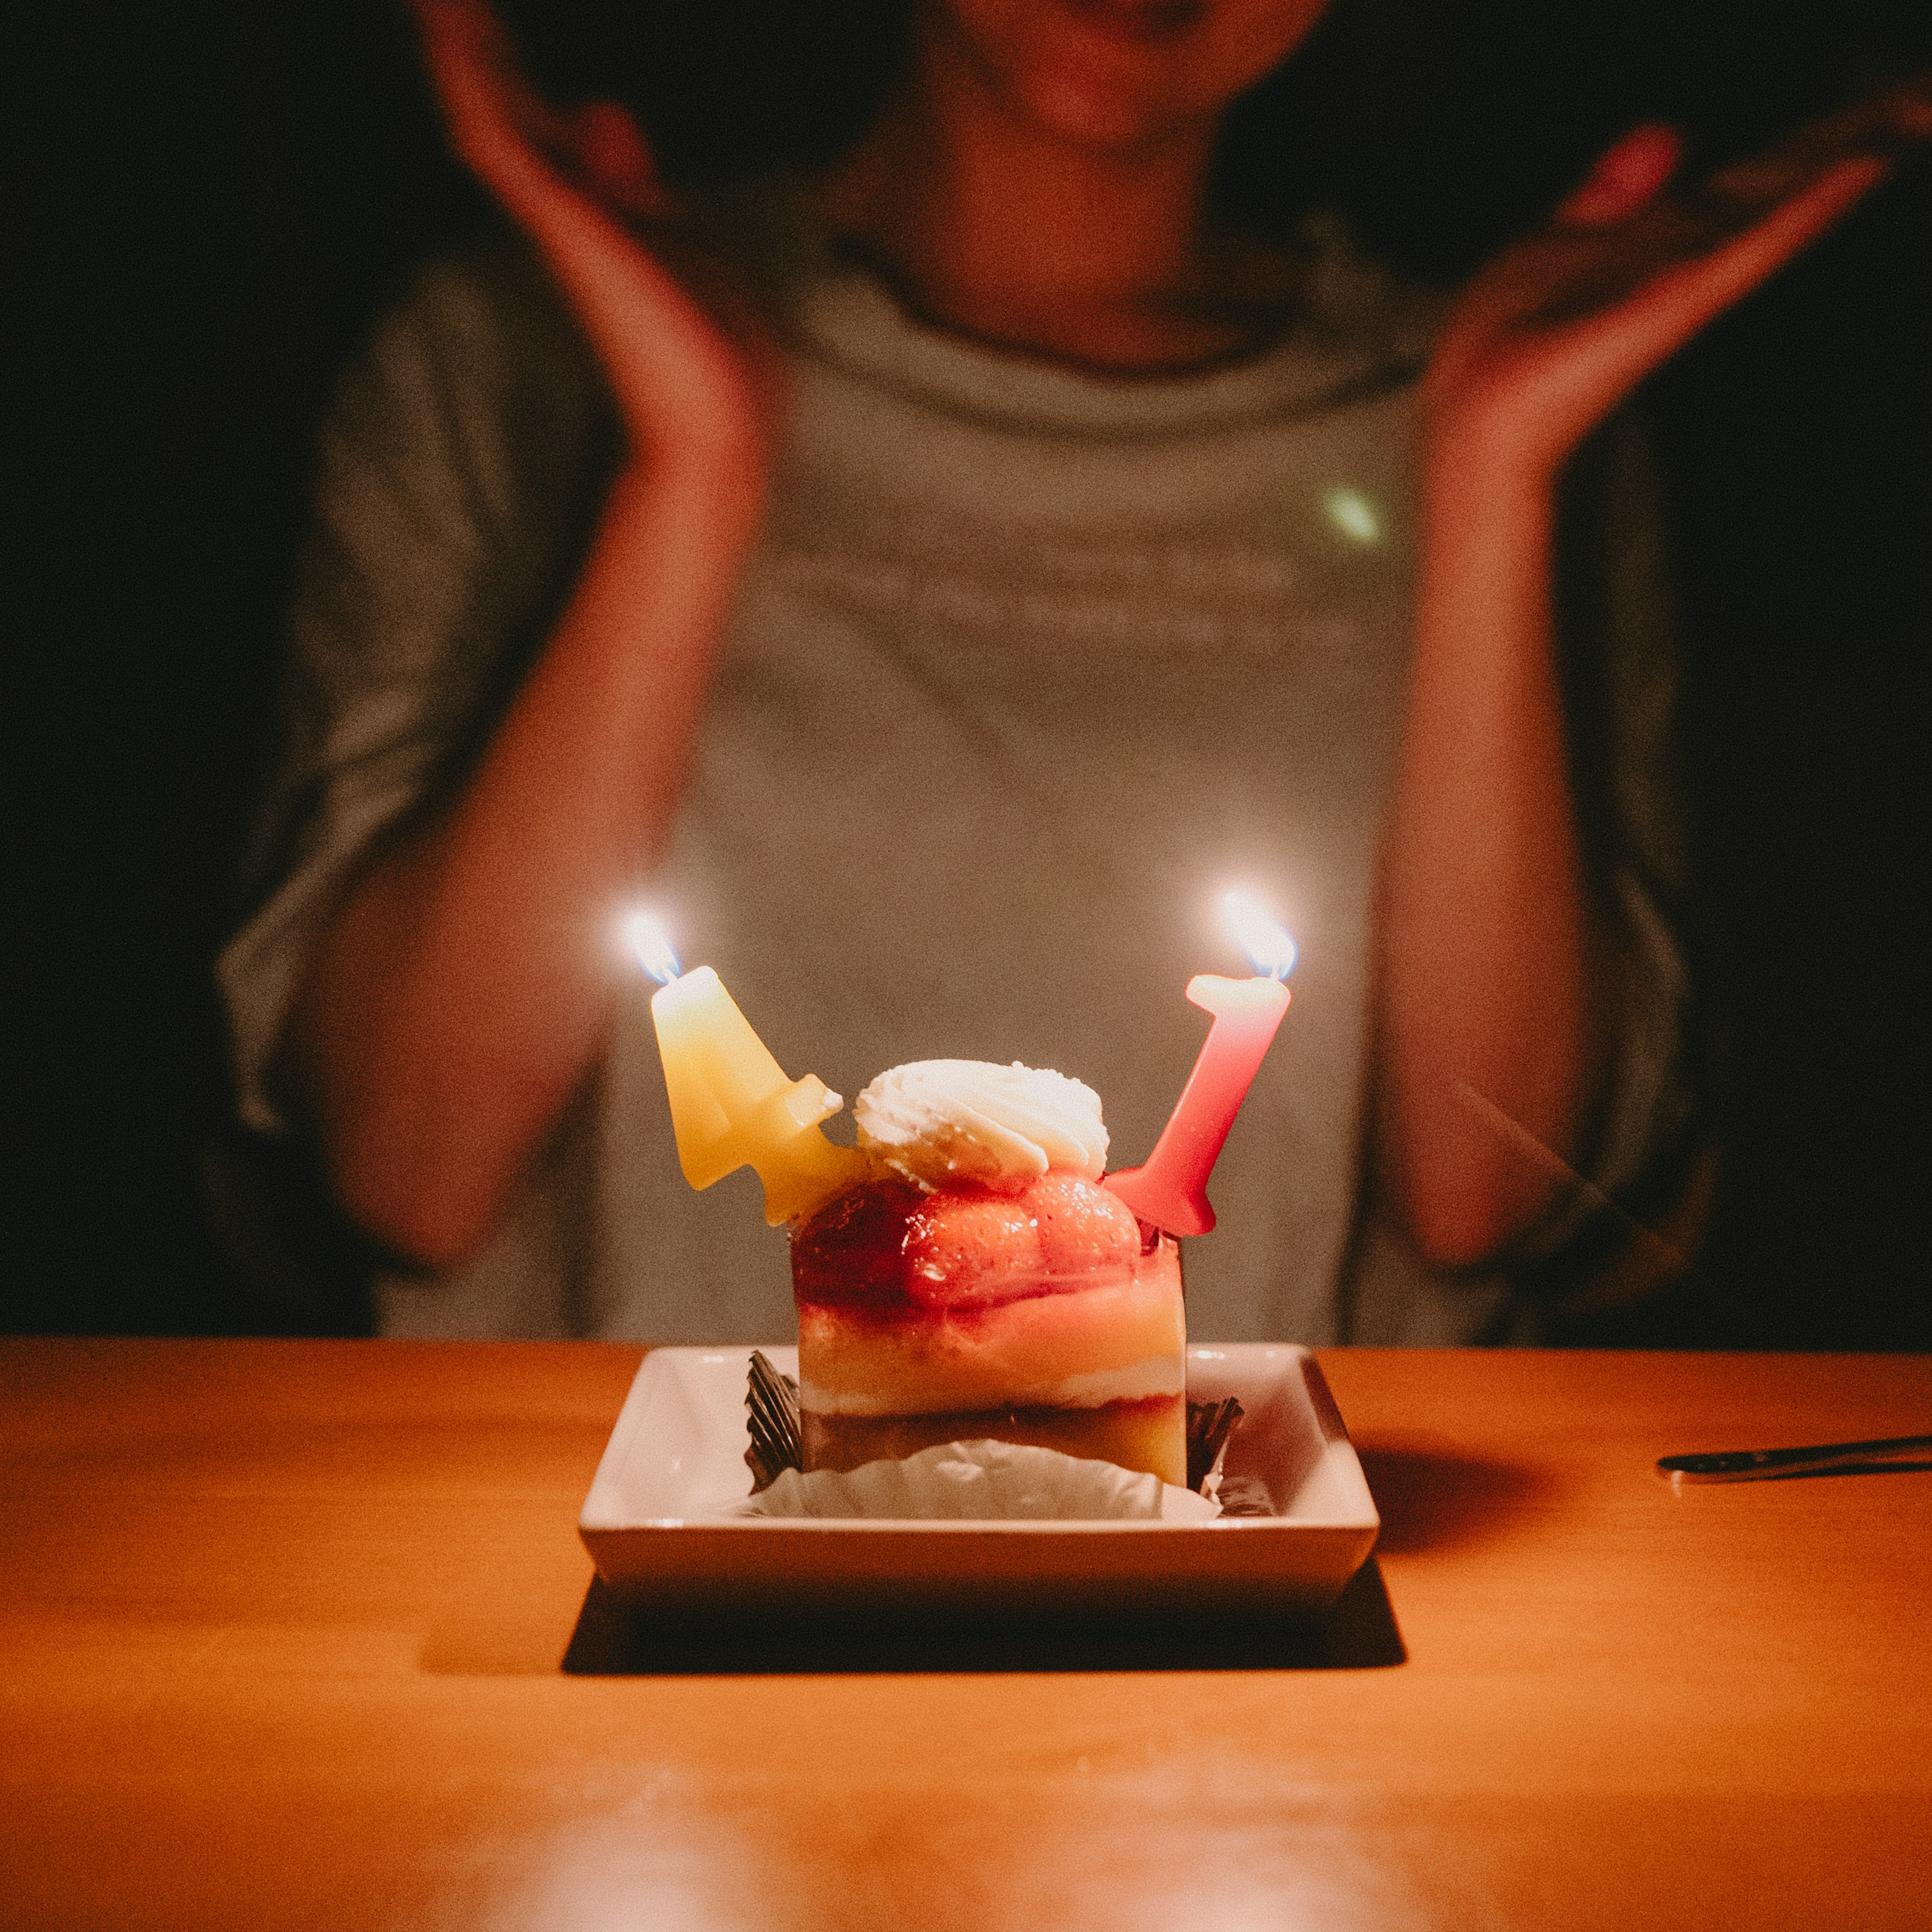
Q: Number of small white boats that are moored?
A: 0